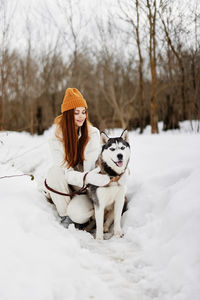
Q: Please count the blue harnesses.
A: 0